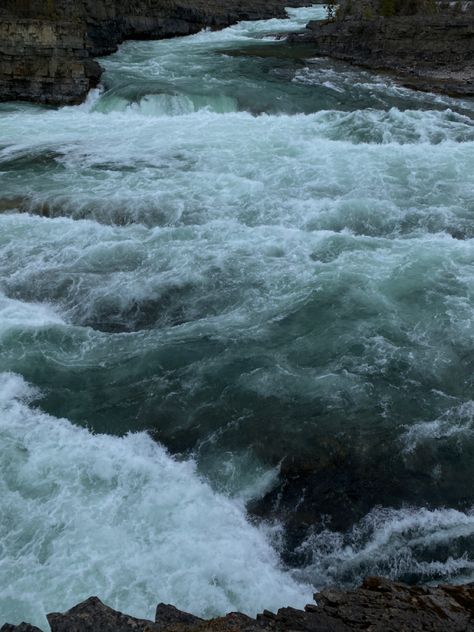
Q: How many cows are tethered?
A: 0